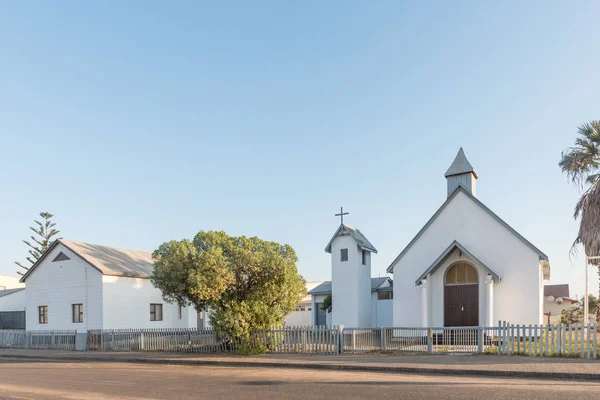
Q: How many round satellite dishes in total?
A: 2